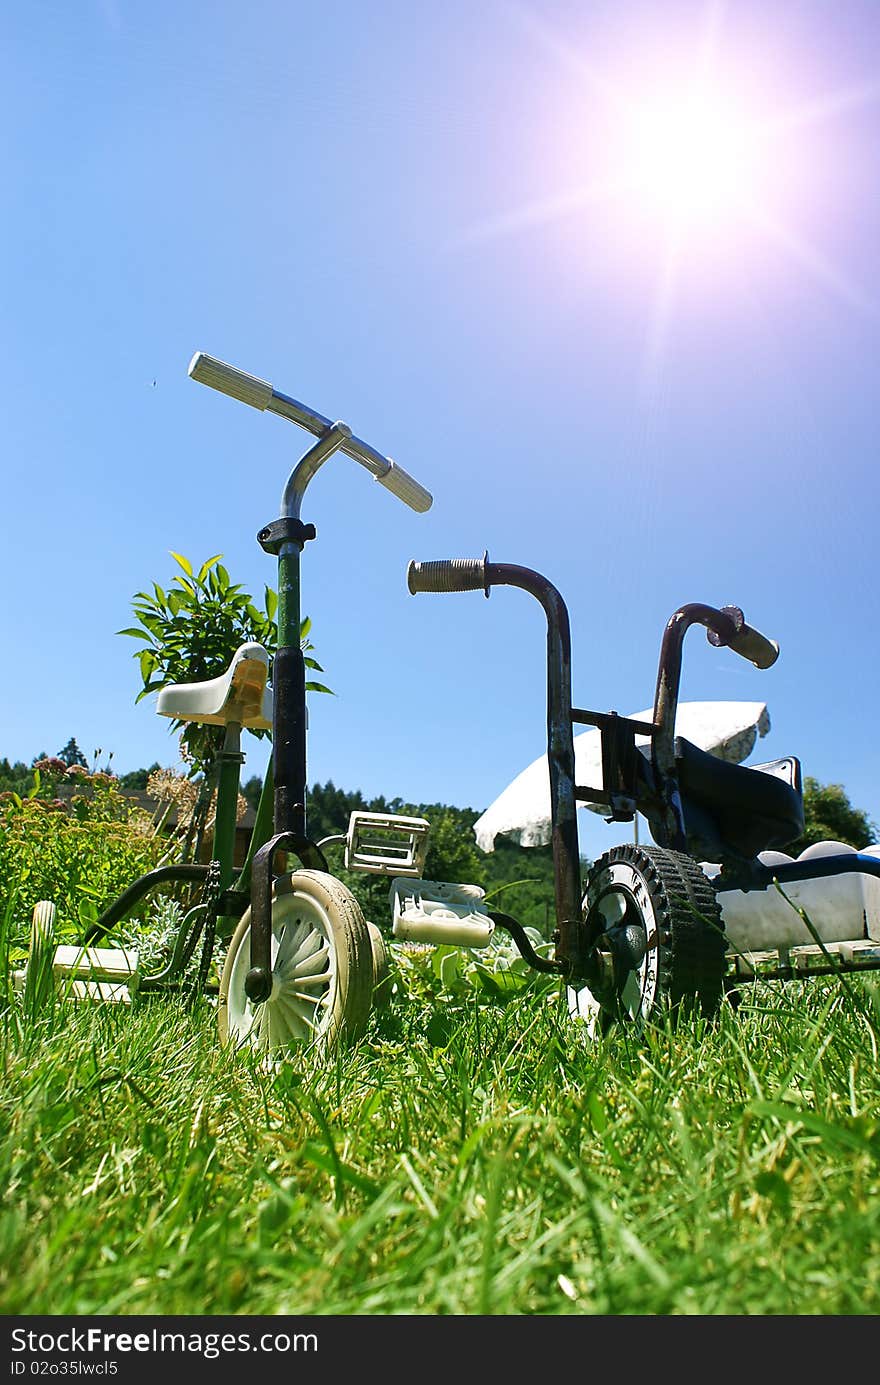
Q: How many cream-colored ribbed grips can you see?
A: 2